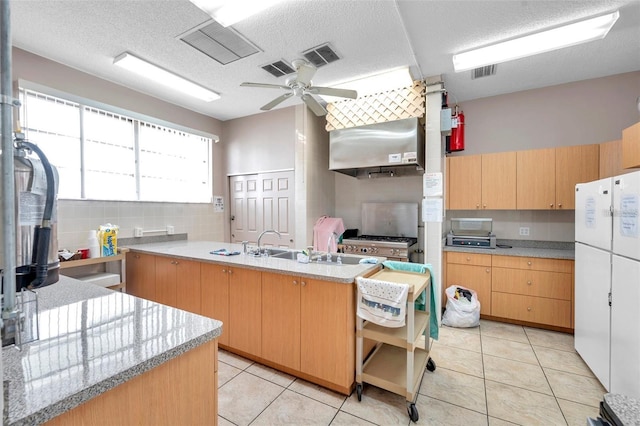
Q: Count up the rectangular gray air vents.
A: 4